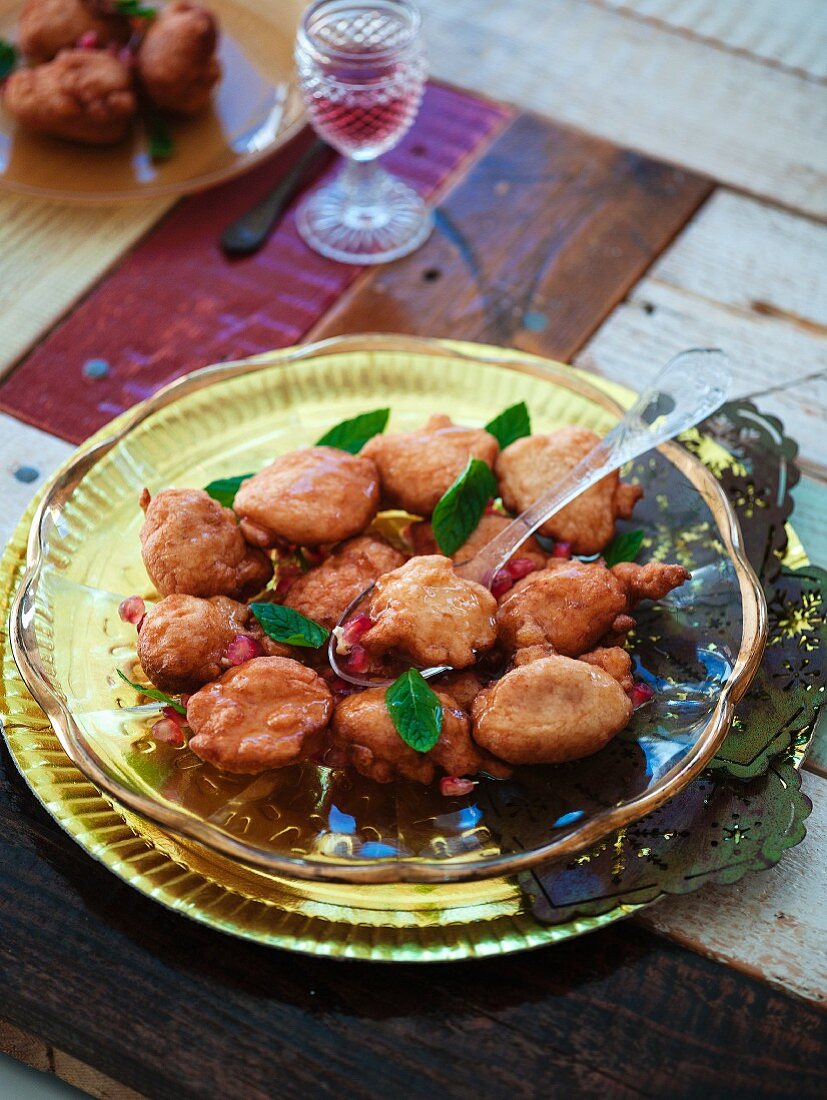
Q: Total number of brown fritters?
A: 15